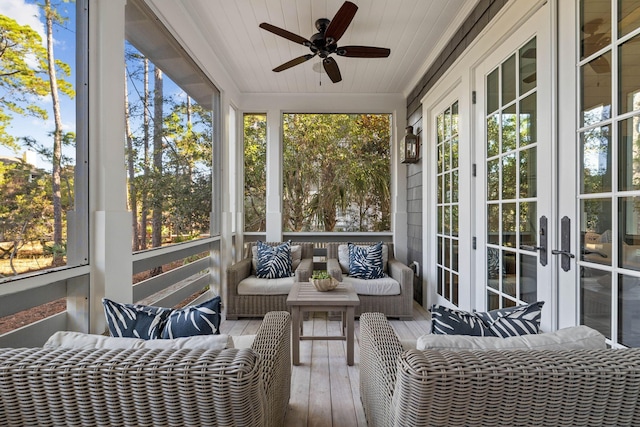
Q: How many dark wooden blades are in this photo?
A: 5